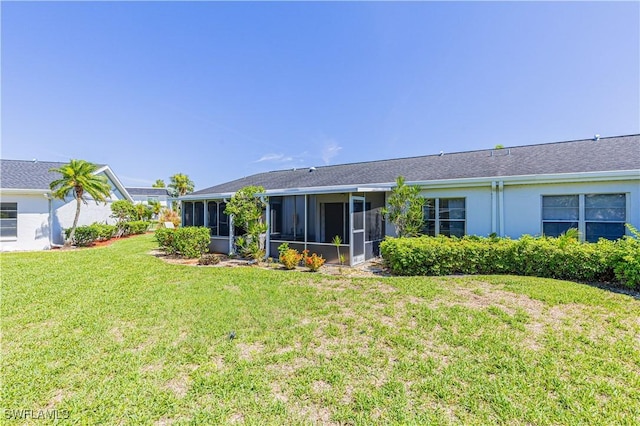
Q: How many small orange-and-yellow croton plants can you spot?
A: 2